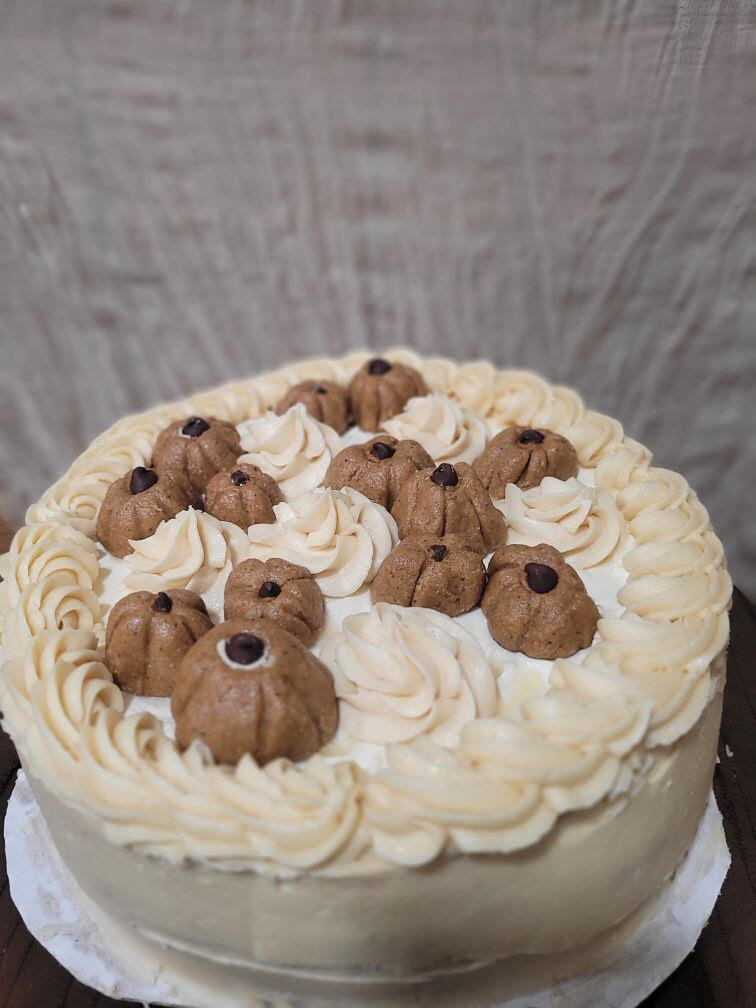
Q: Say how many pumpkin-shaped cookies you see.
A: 13